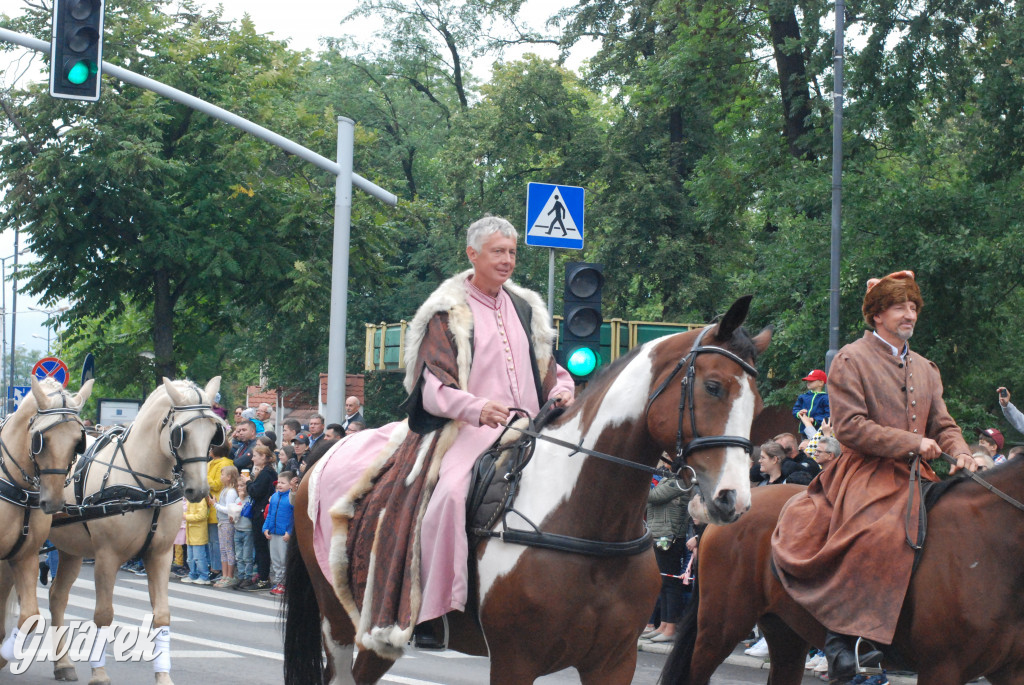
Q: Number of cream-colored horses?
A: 2